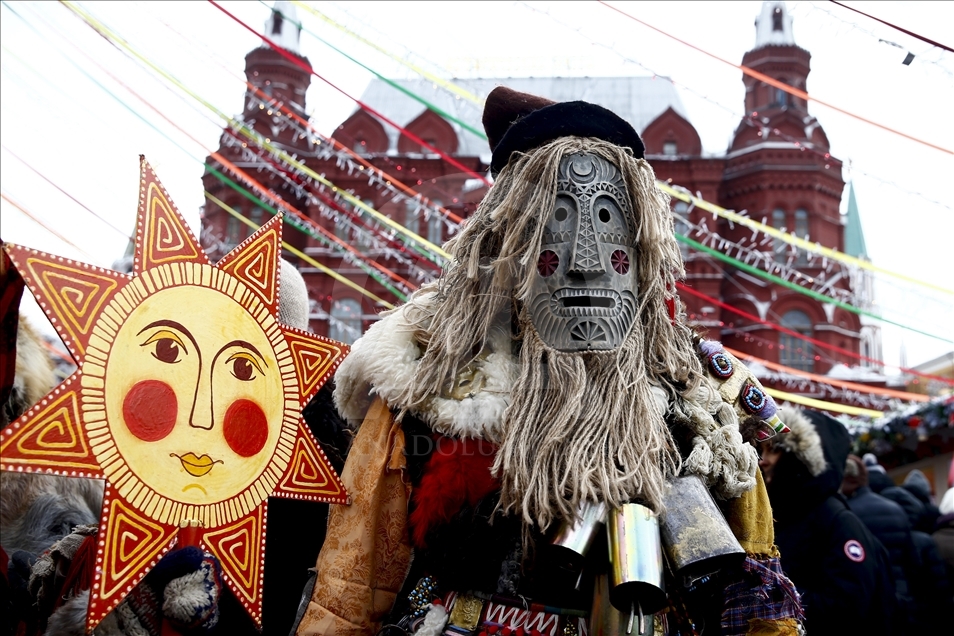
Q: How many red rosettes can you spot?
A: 2